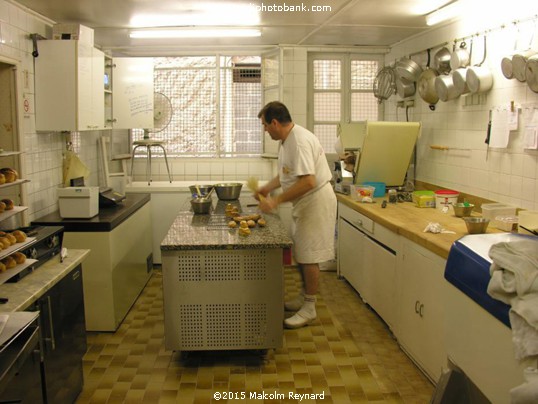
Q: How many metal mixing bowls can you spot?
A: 5